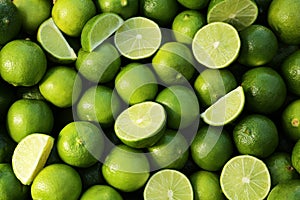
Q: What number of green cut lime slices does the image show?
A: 10